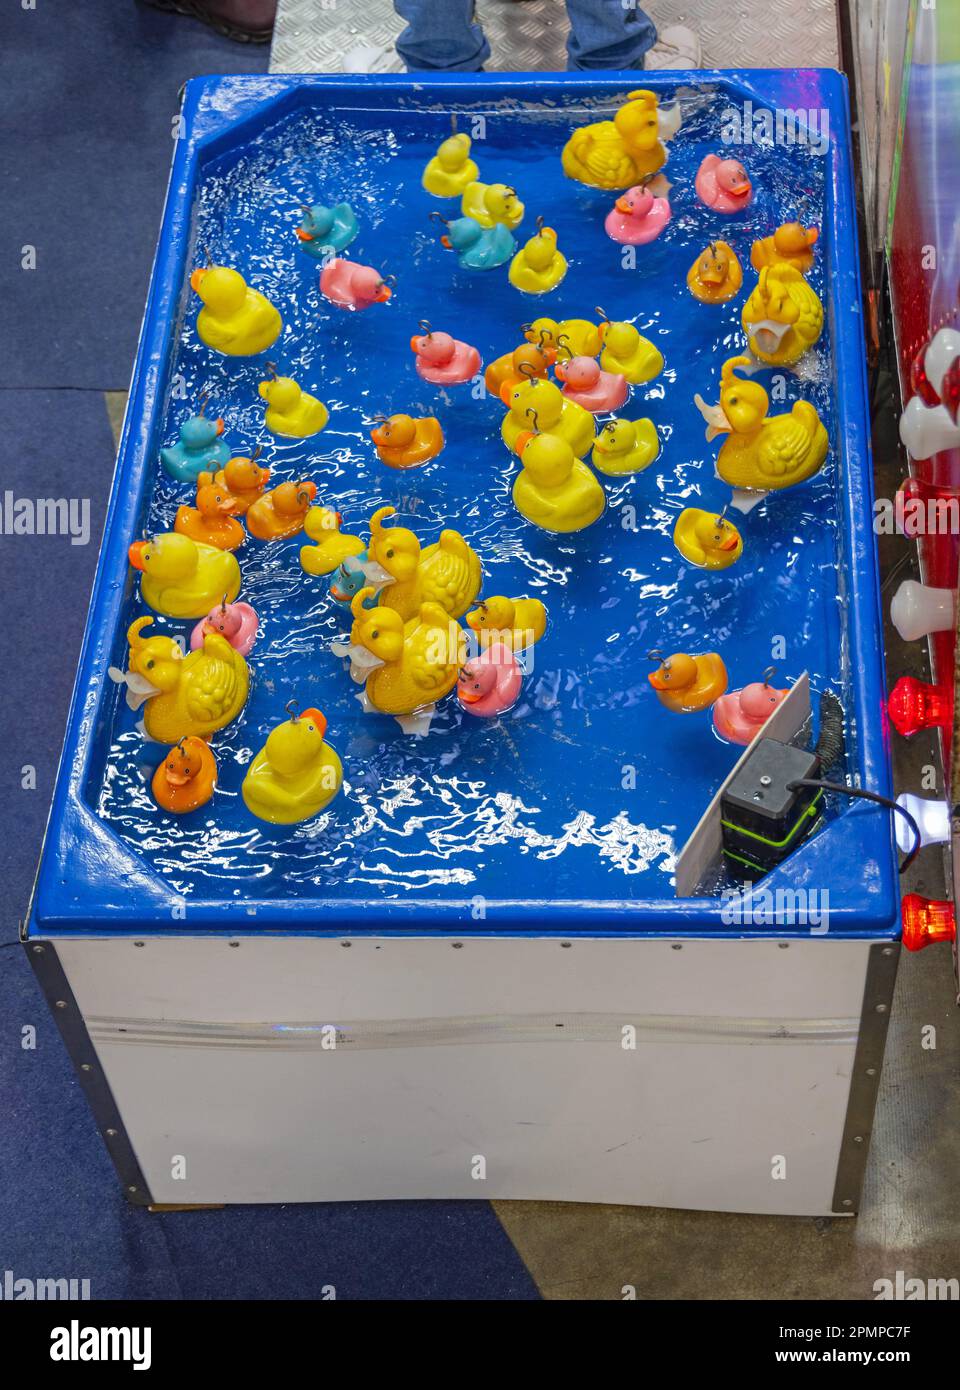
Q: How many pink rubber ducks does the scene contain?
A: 8